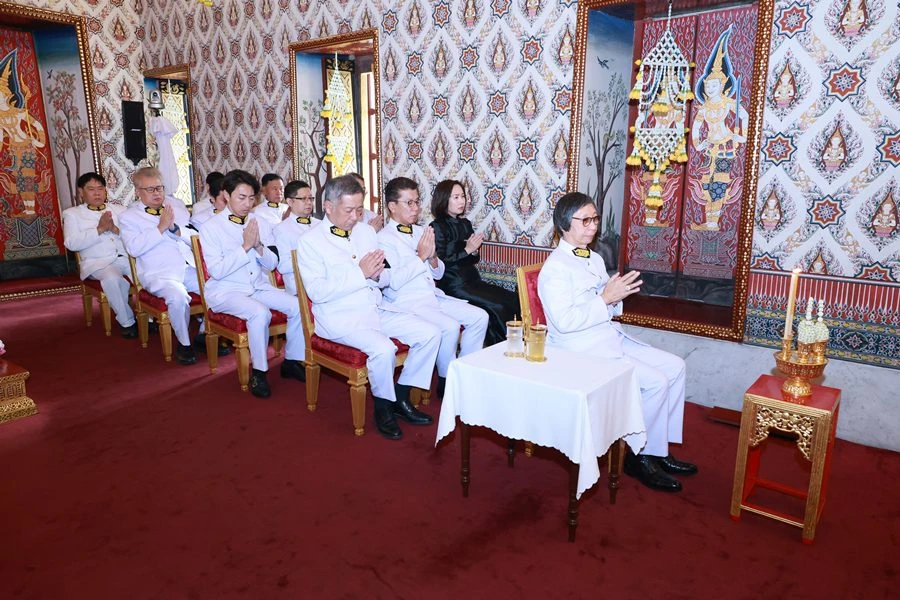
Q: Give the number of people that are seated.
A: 12